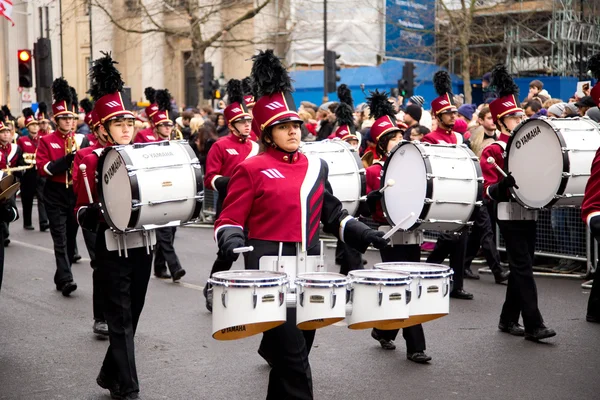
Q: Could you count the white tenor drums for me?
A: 4